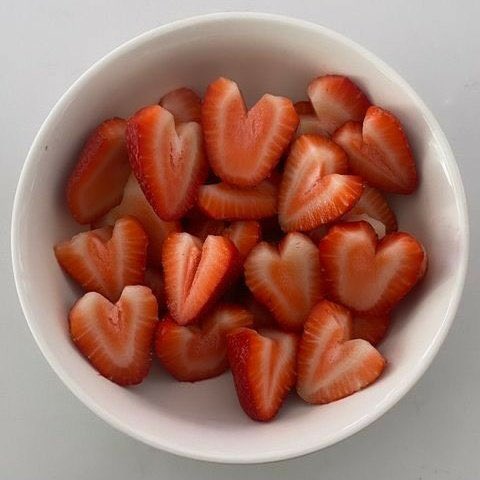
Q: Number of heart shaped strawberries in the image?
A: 12